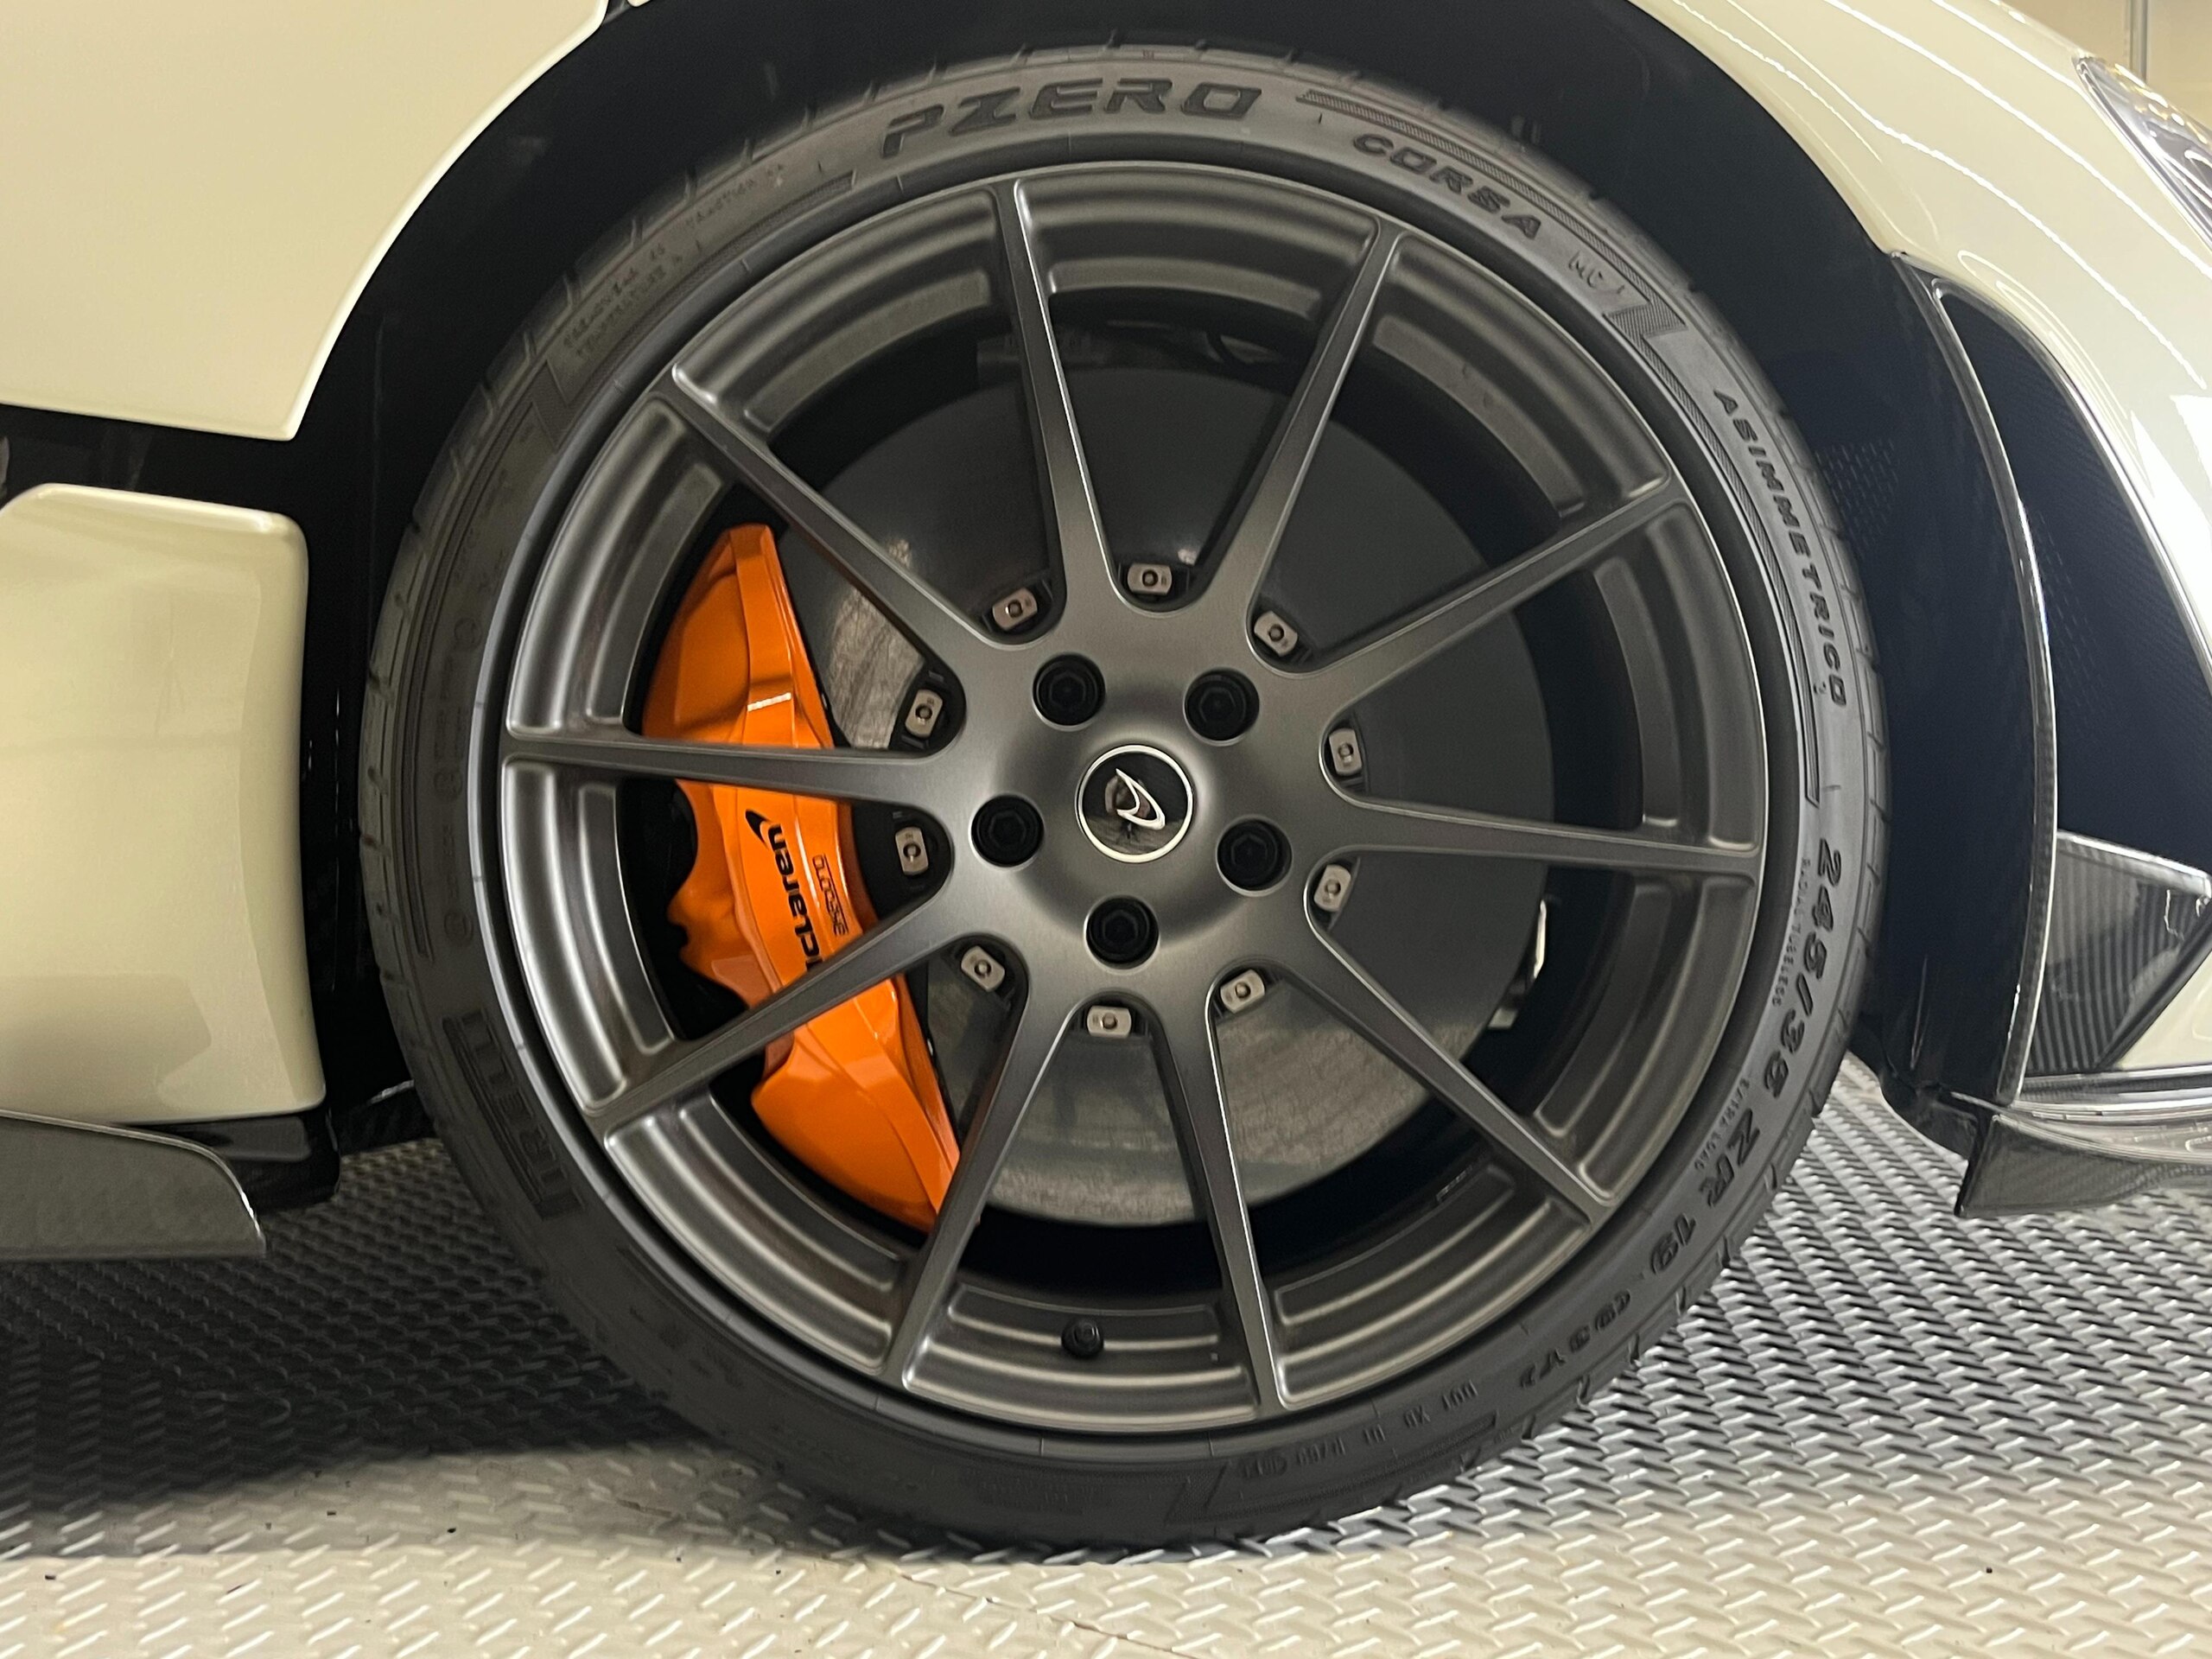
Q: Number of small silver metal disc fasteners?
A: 10